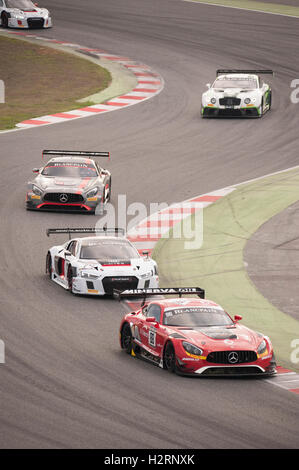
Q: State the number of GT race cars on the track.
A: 5